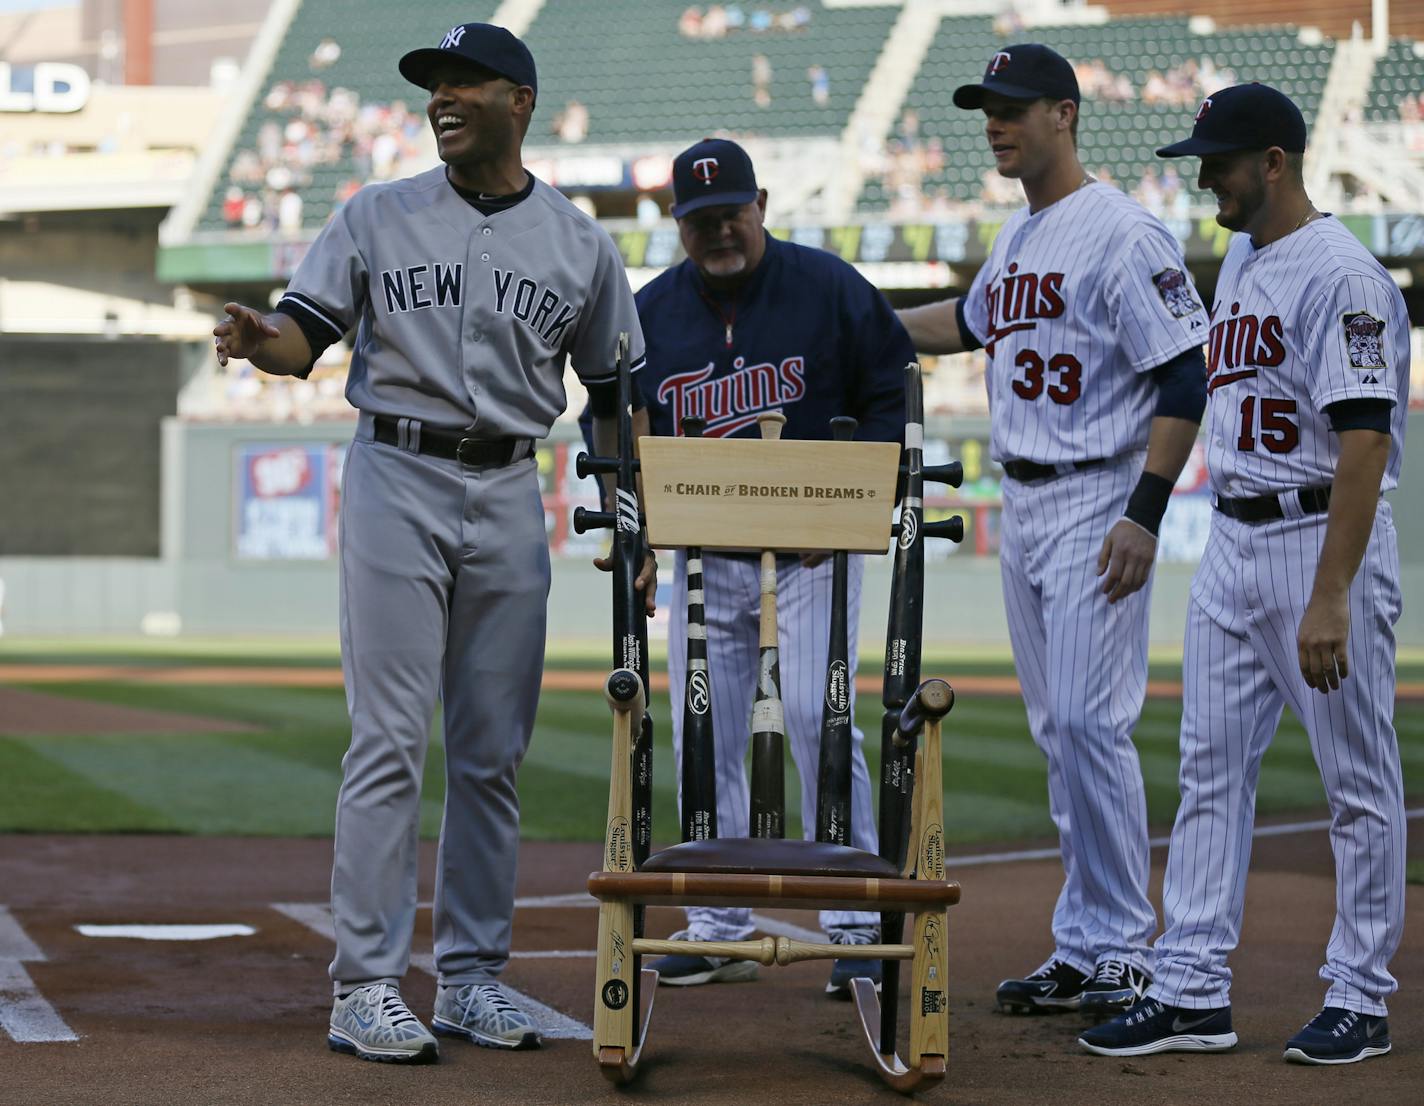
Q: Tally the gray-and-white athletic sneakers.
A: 2